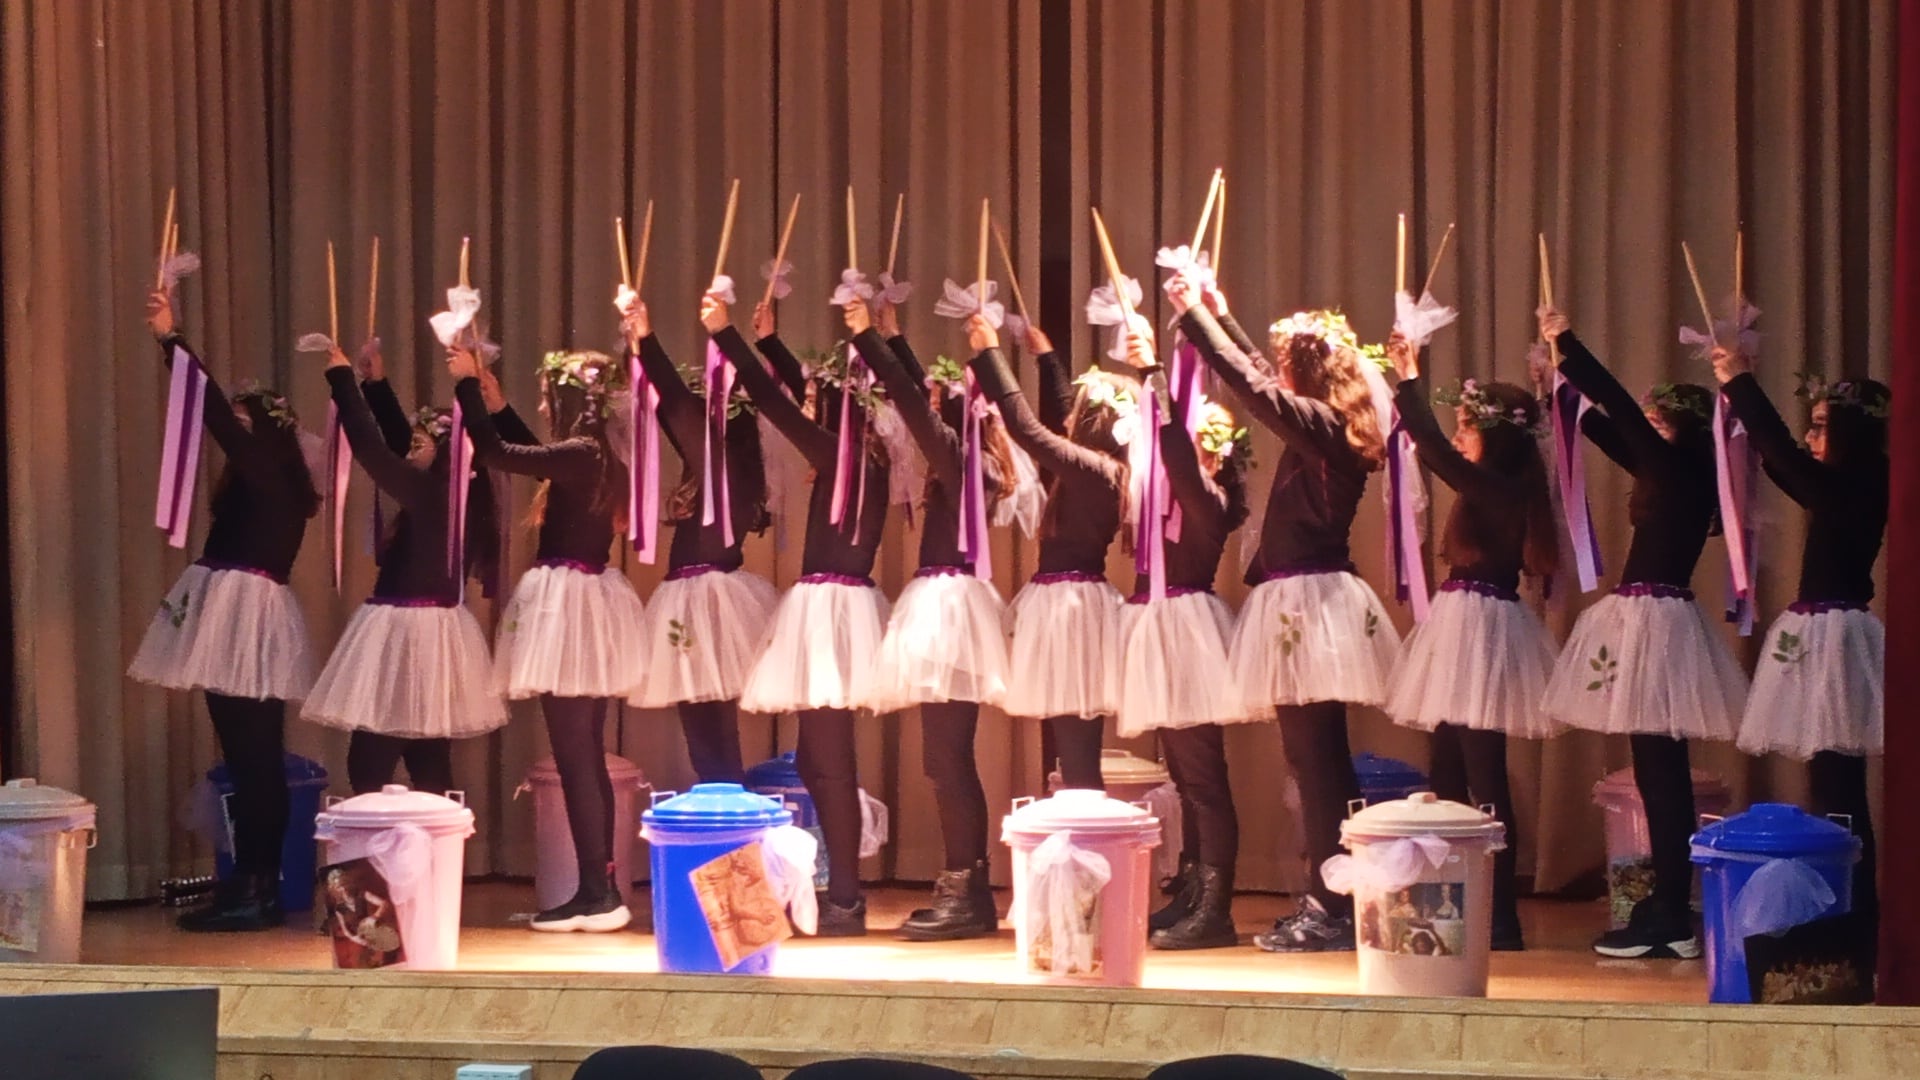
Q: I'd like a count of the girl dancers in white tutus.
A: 12